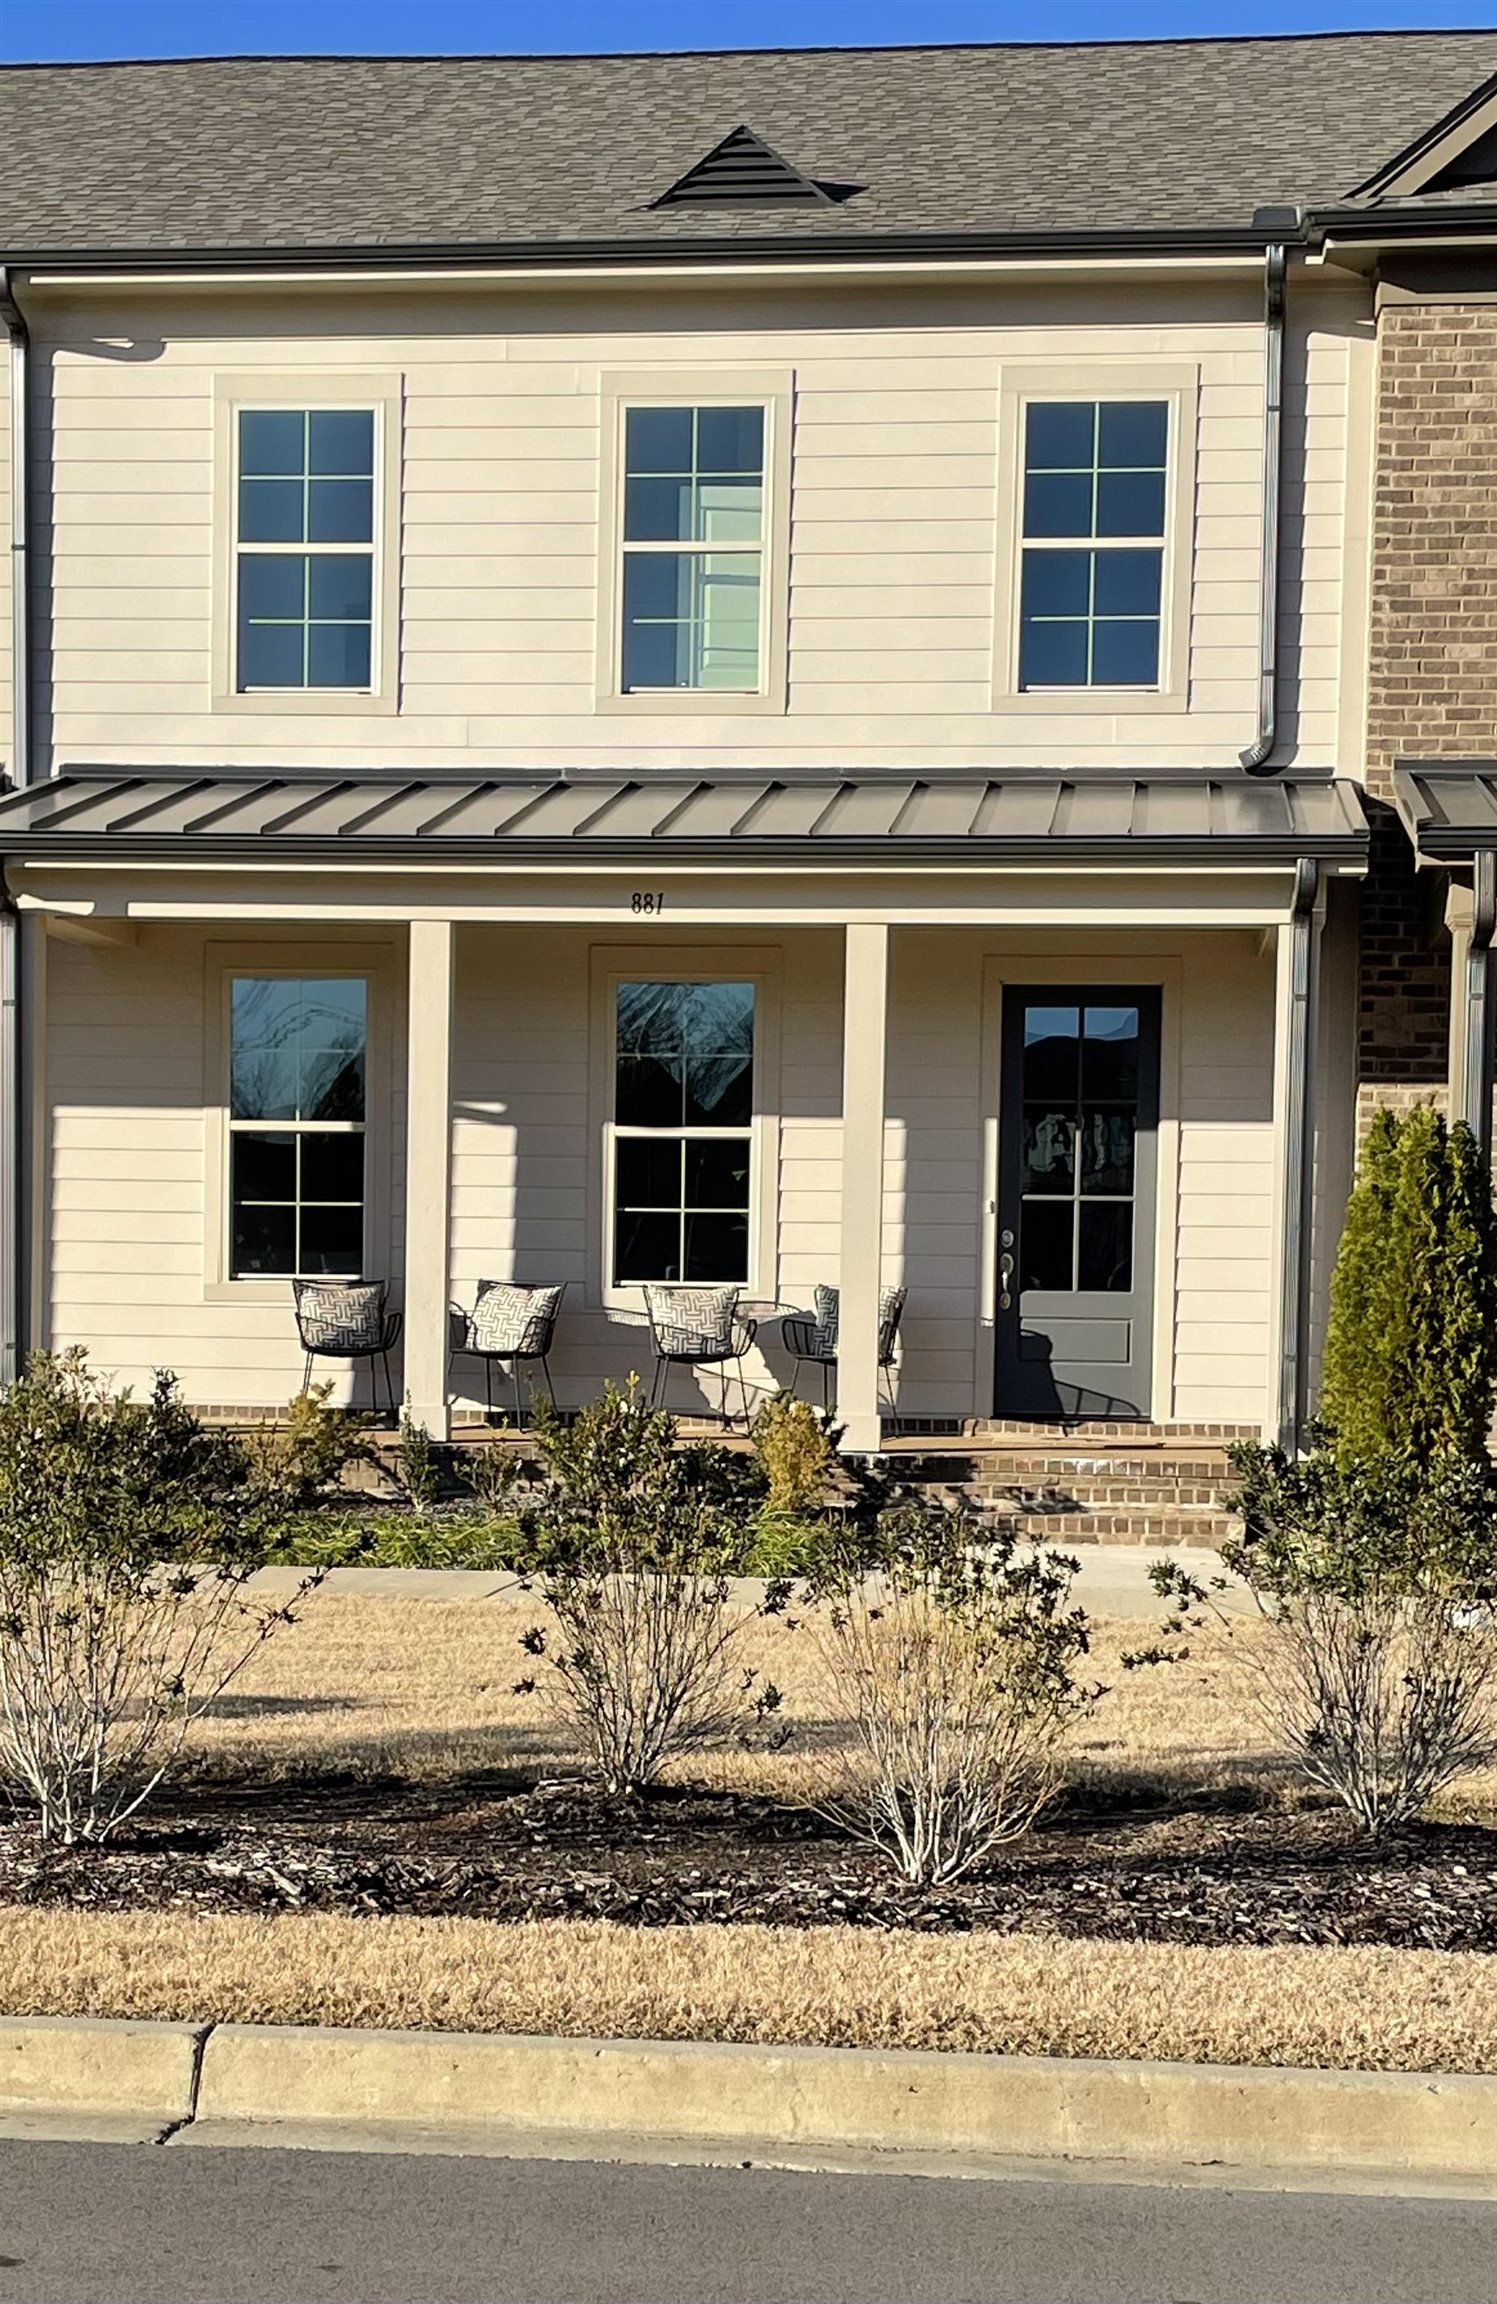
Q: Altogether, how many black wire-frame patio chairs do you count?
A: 4